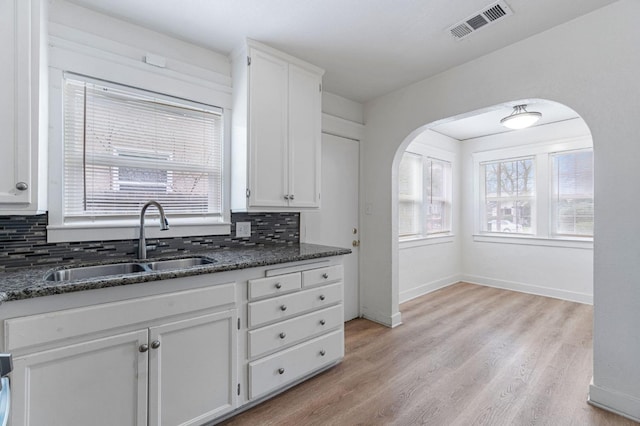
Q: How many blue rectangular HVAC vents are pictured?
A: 0